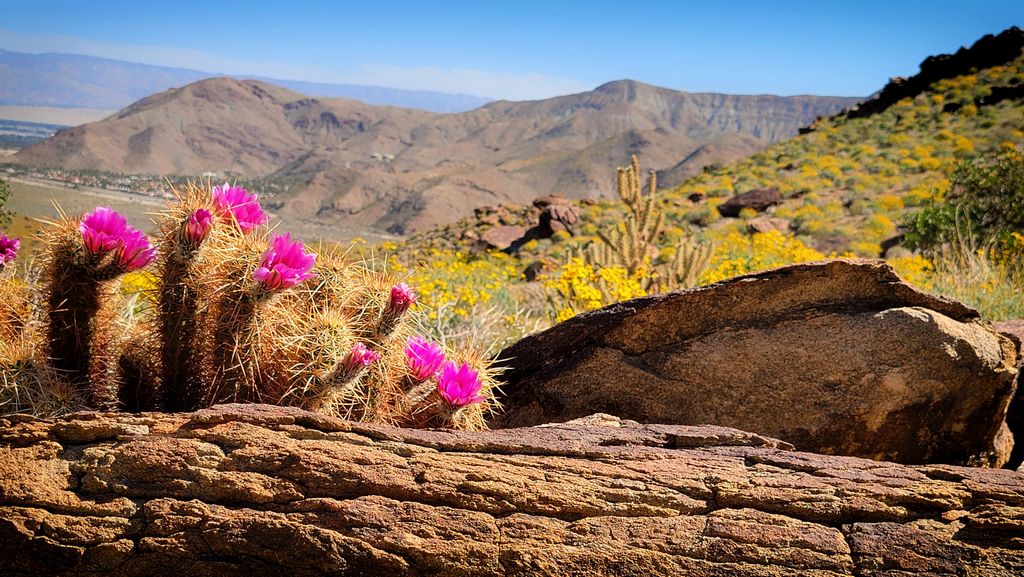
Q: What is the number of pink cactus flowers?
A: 10